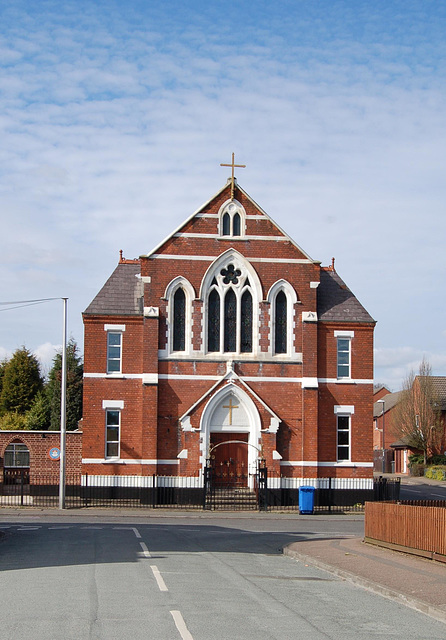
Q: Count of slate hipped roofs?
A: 2